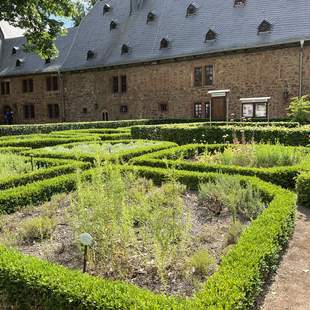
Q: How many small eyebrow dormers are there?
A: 13